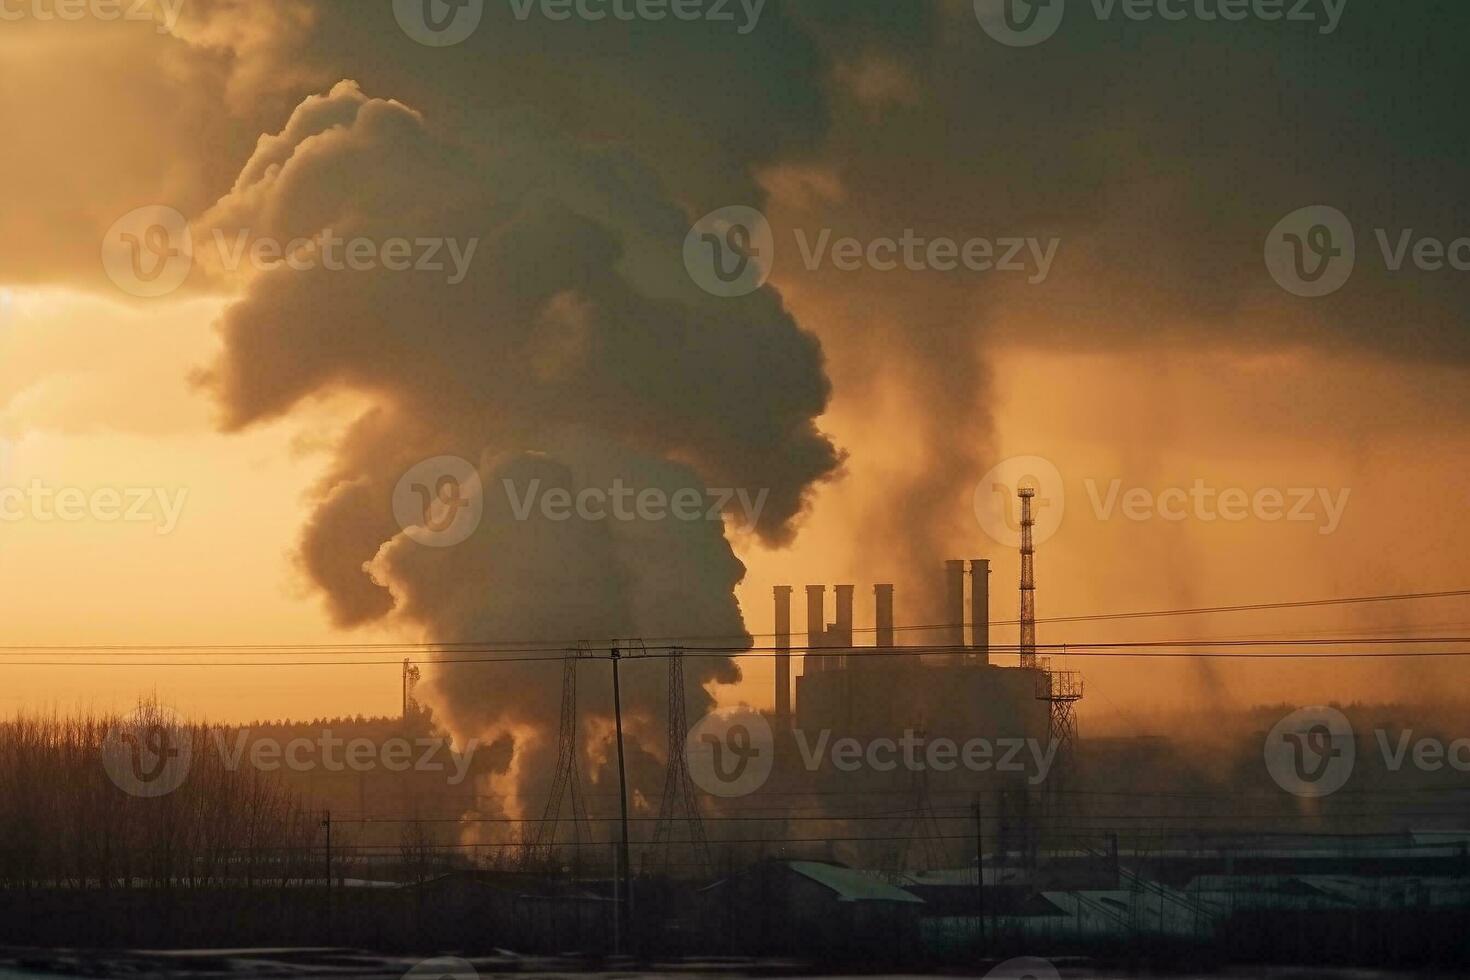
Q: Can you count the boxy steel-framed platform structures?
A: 1